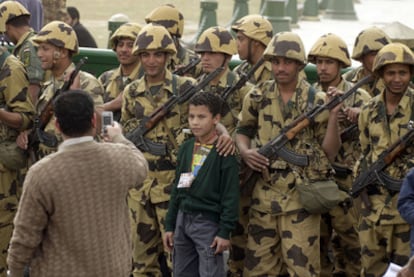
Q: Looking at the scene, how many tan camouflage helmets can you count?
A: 11